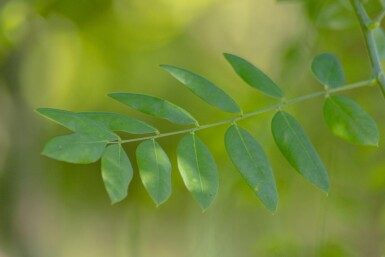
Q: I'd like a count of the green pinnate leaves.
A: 13